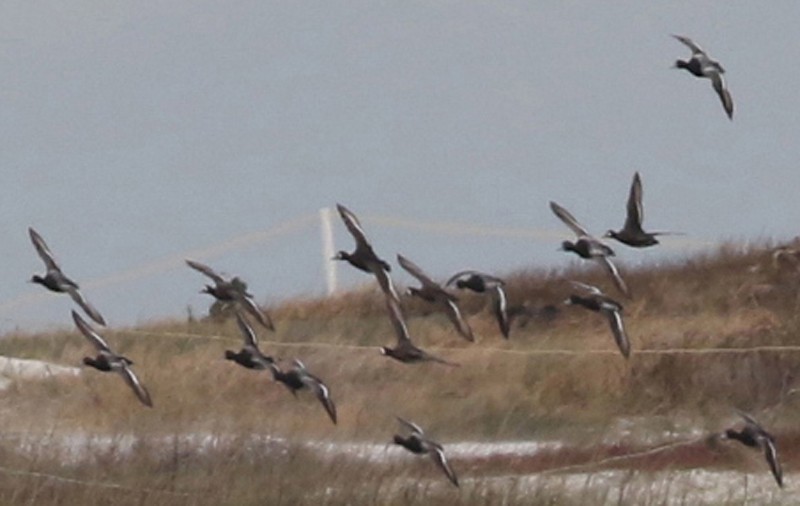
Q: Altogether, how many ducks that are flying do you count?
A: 15